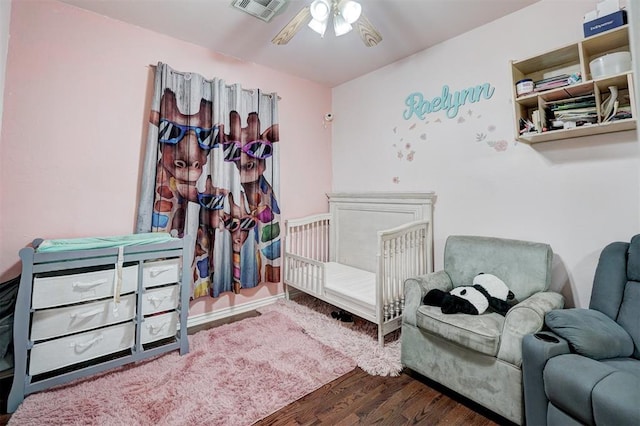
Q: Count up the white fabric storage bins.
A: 6